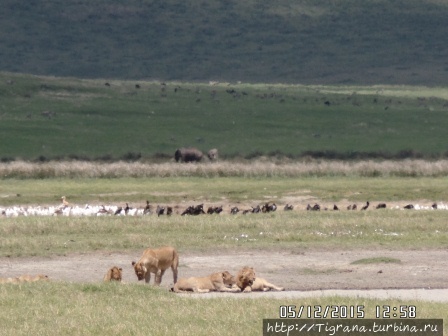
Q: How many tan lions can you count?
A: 5